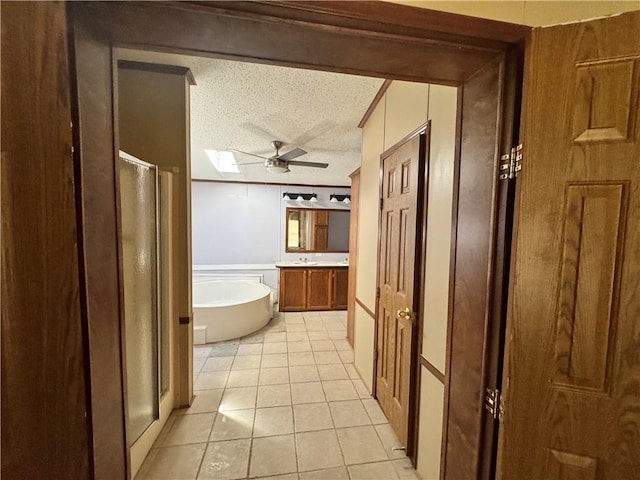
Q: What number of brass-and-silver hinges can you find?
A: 2